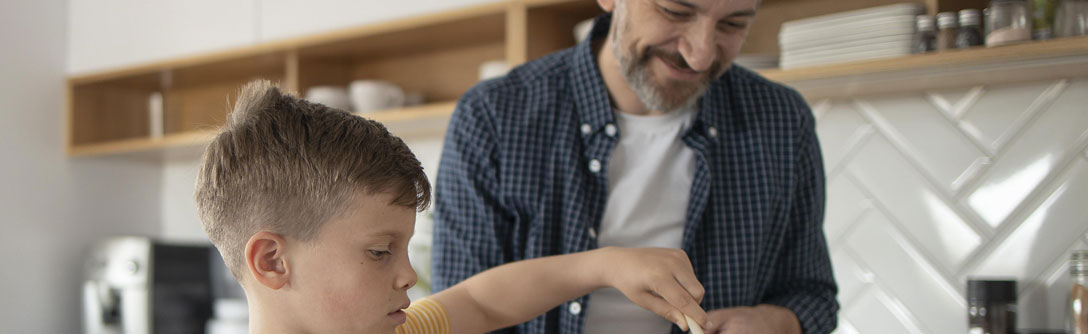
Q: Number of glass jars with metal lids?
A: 3